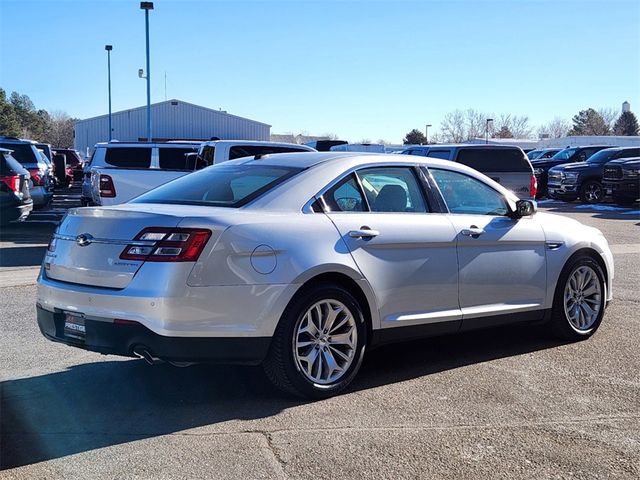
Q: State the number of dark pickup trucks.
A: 3